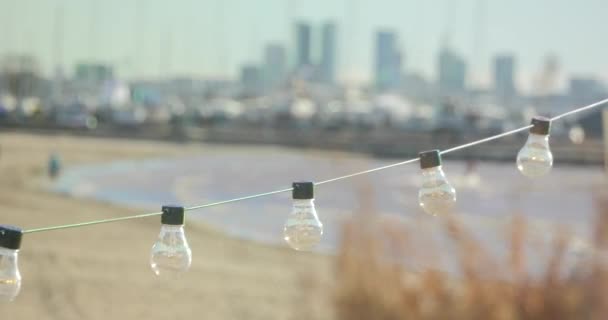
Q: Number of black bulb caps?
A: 5